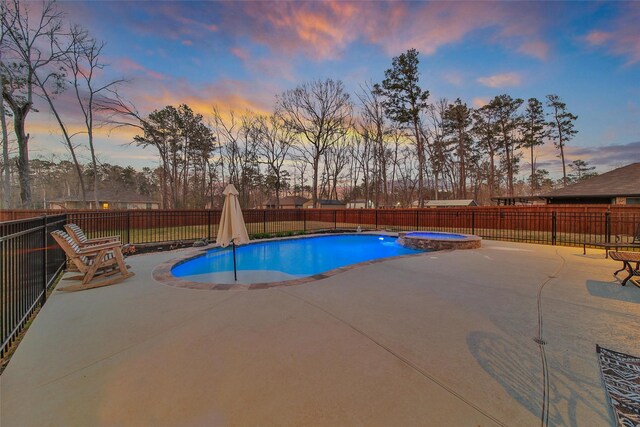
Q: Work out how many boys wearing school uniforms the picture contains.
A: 0